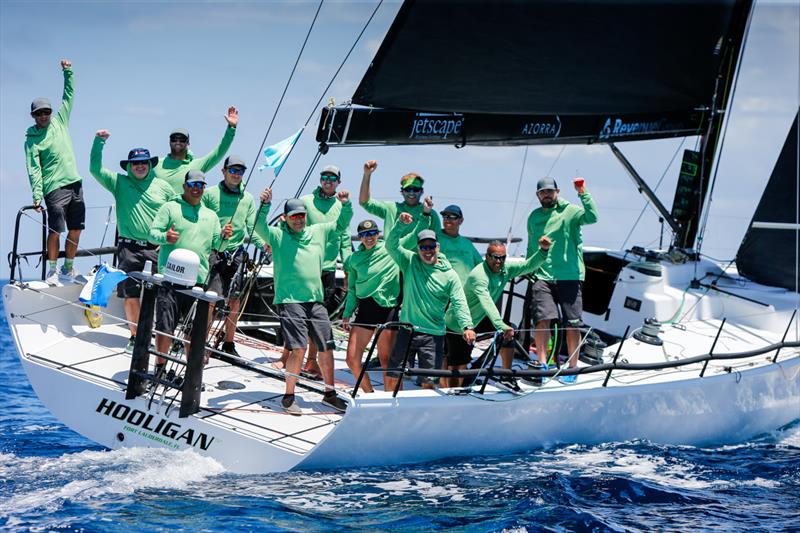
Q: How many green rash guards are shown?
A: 13